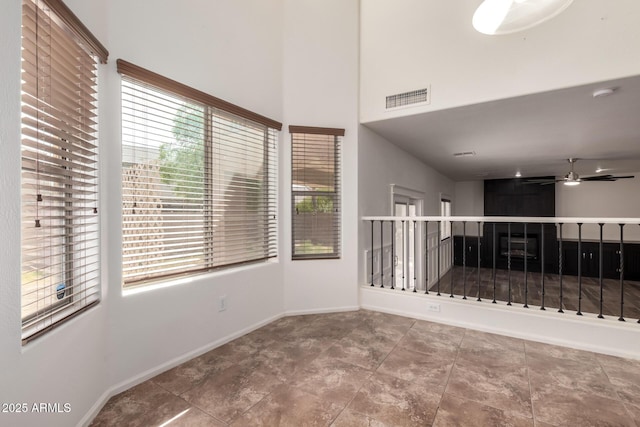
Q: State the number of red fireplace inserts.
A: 0